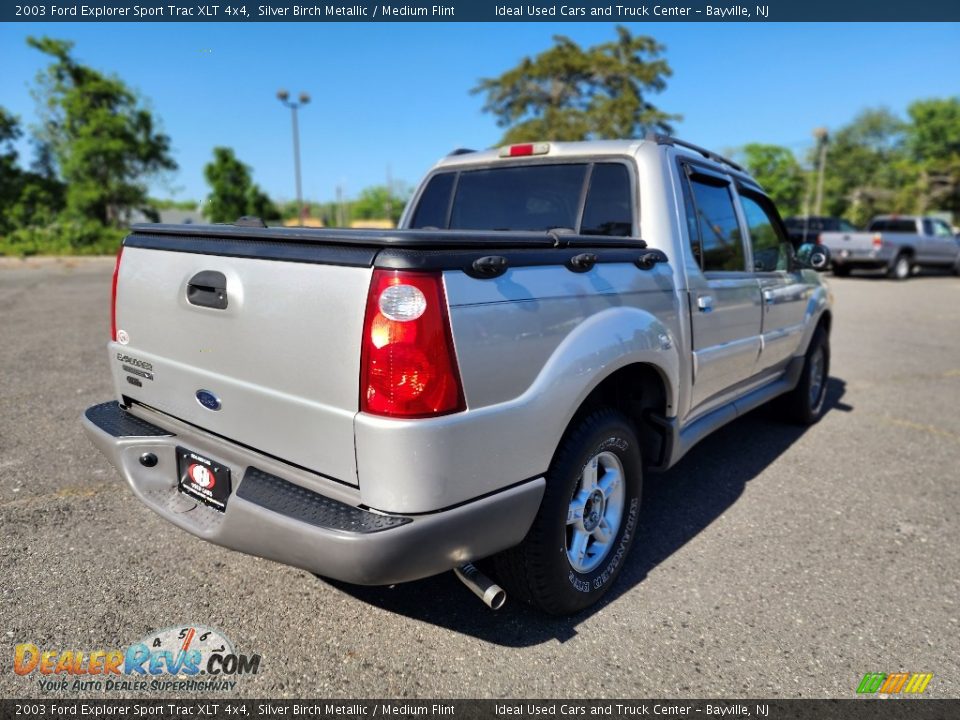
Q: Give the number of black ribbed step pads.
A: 2